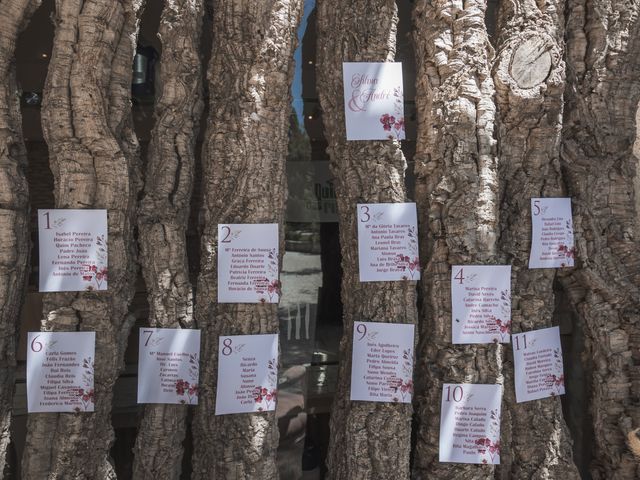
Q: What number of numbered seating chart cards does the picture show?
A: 11